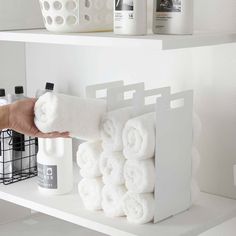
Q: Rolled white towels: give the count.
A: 9